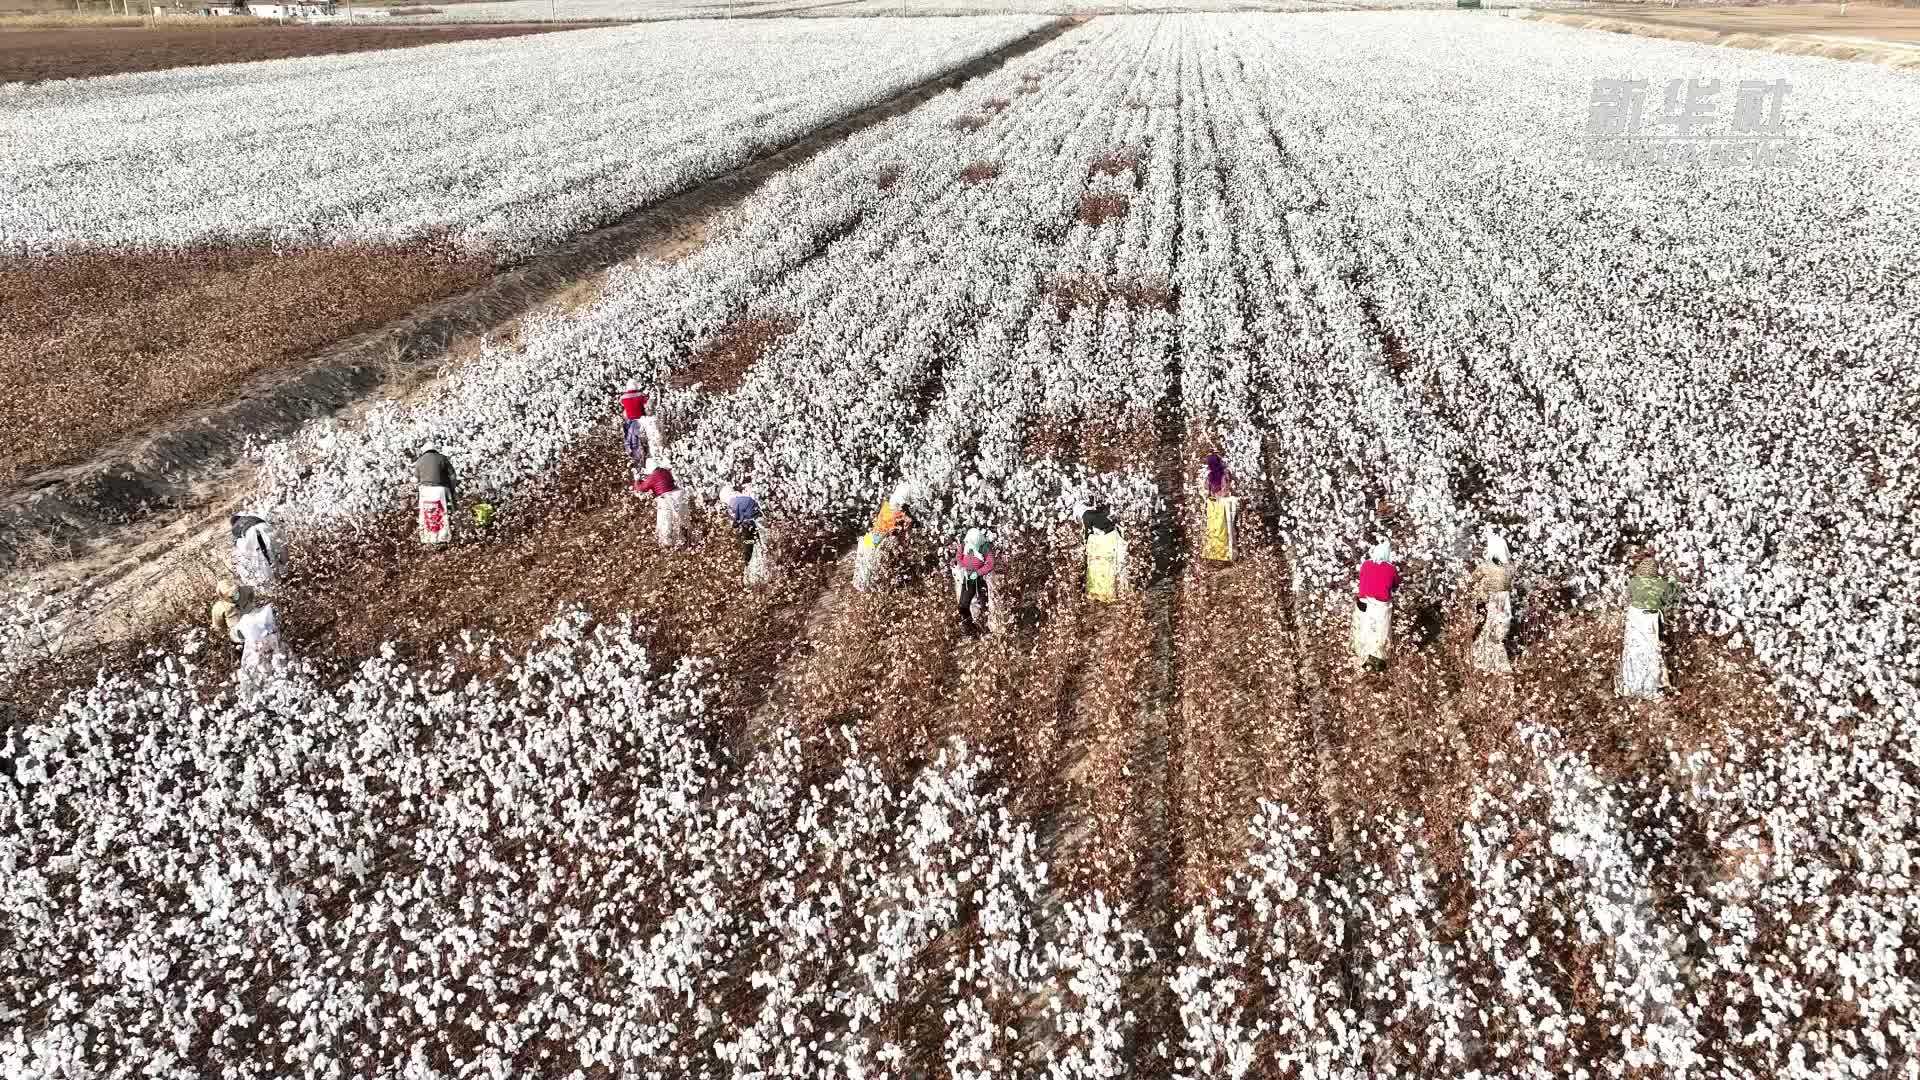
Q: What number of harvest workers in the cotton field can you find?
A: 13